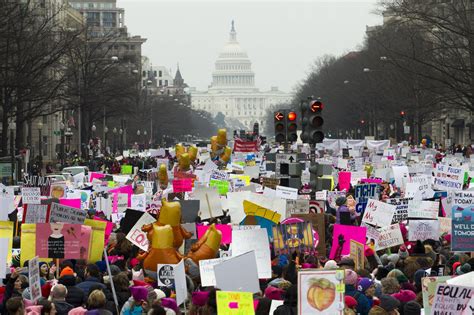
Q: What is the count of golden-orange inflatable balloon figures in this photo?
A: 10